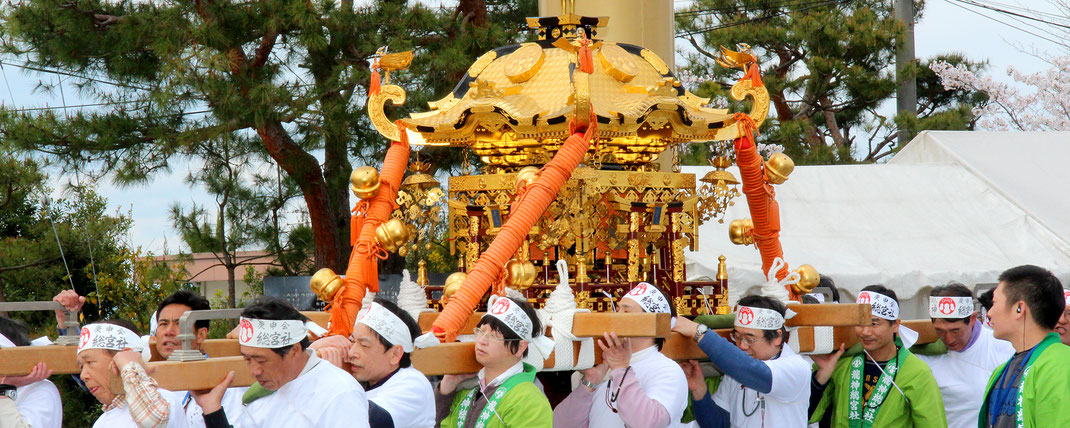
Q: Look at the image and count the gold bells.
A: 9